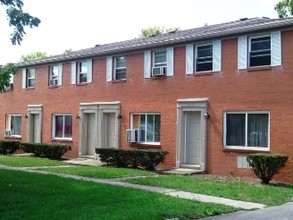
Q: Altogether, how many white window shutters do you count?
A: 11